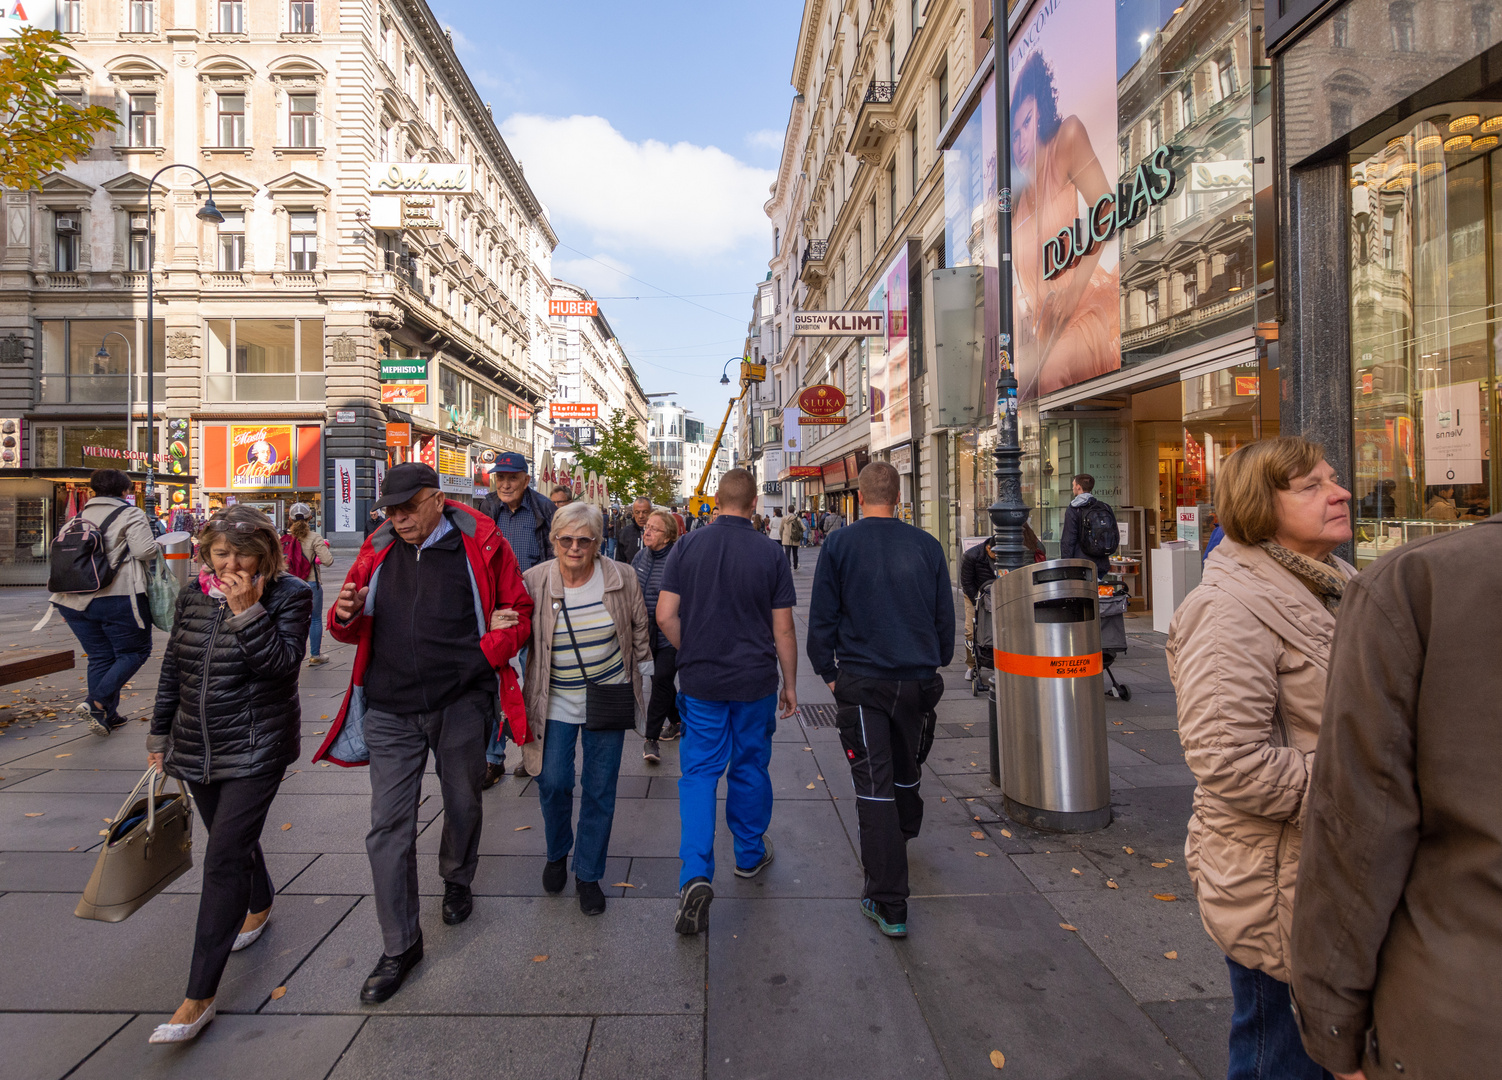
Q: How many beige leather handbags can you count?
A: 1